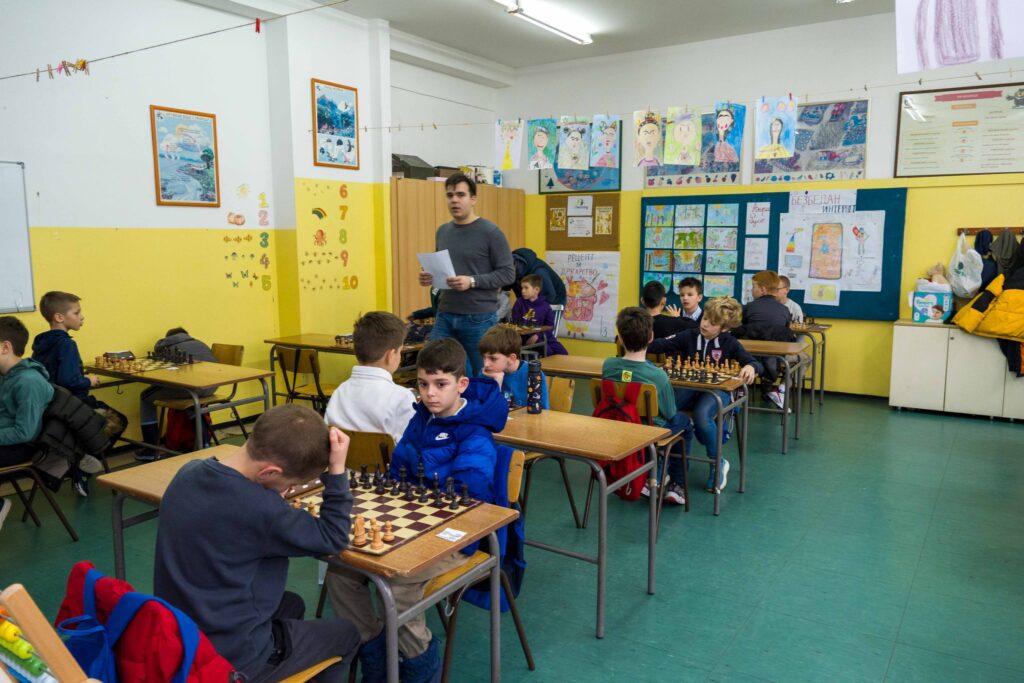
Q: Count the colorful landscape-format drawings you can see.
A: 12